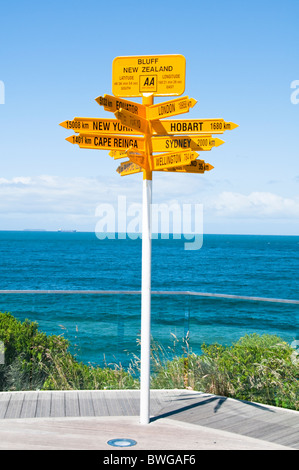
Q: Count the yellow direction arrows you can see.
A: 12